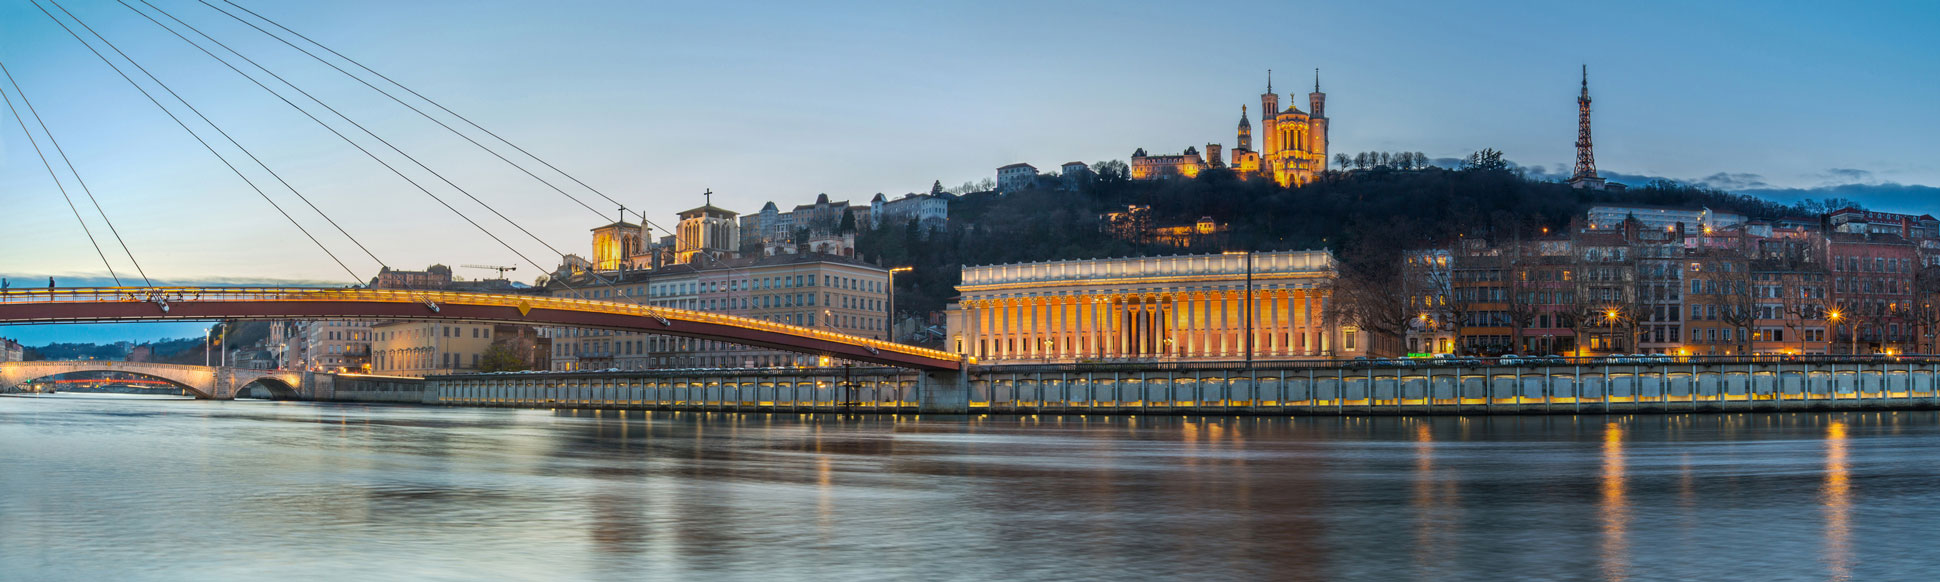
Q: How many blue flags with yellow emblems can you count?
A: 0